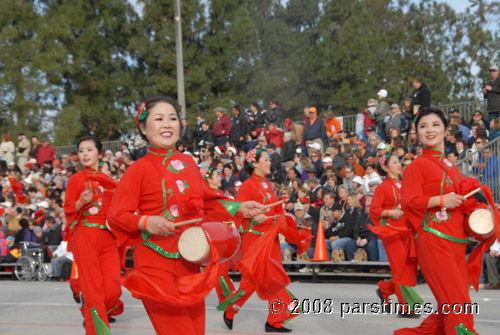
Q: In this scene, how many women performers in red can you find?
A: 6